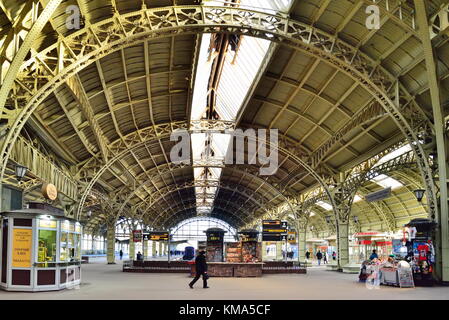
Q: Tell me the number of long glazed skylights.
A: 1